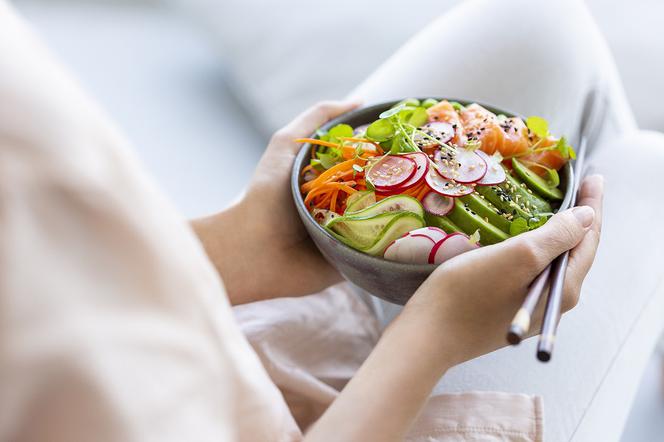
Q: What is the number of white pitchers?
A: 0